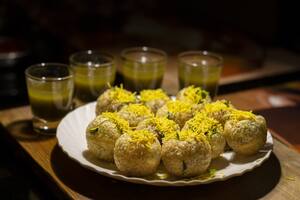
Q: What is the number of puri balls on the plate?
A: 12